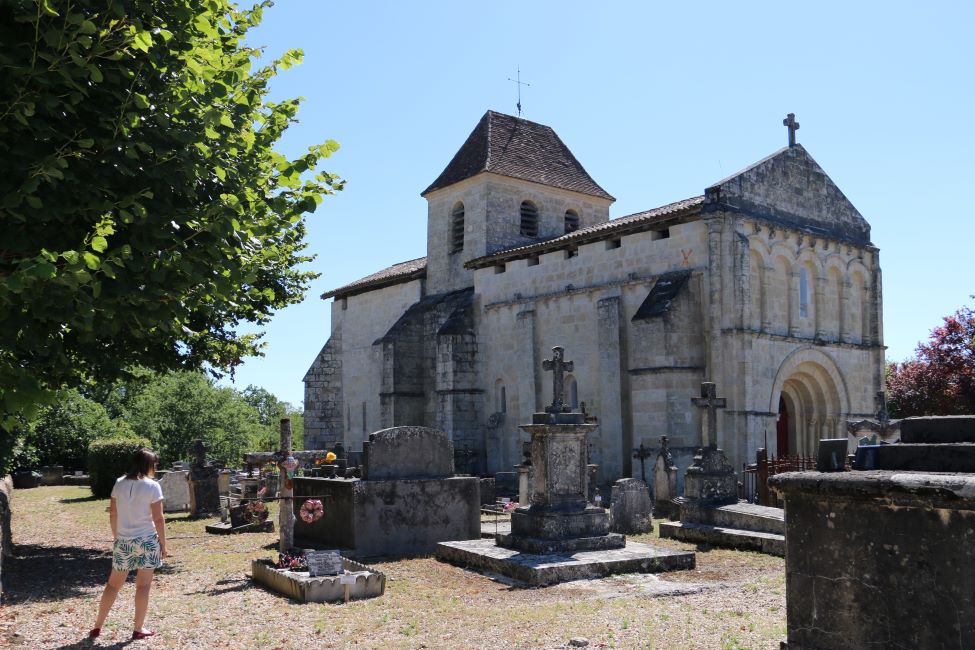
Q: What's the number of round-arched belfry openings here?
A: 3